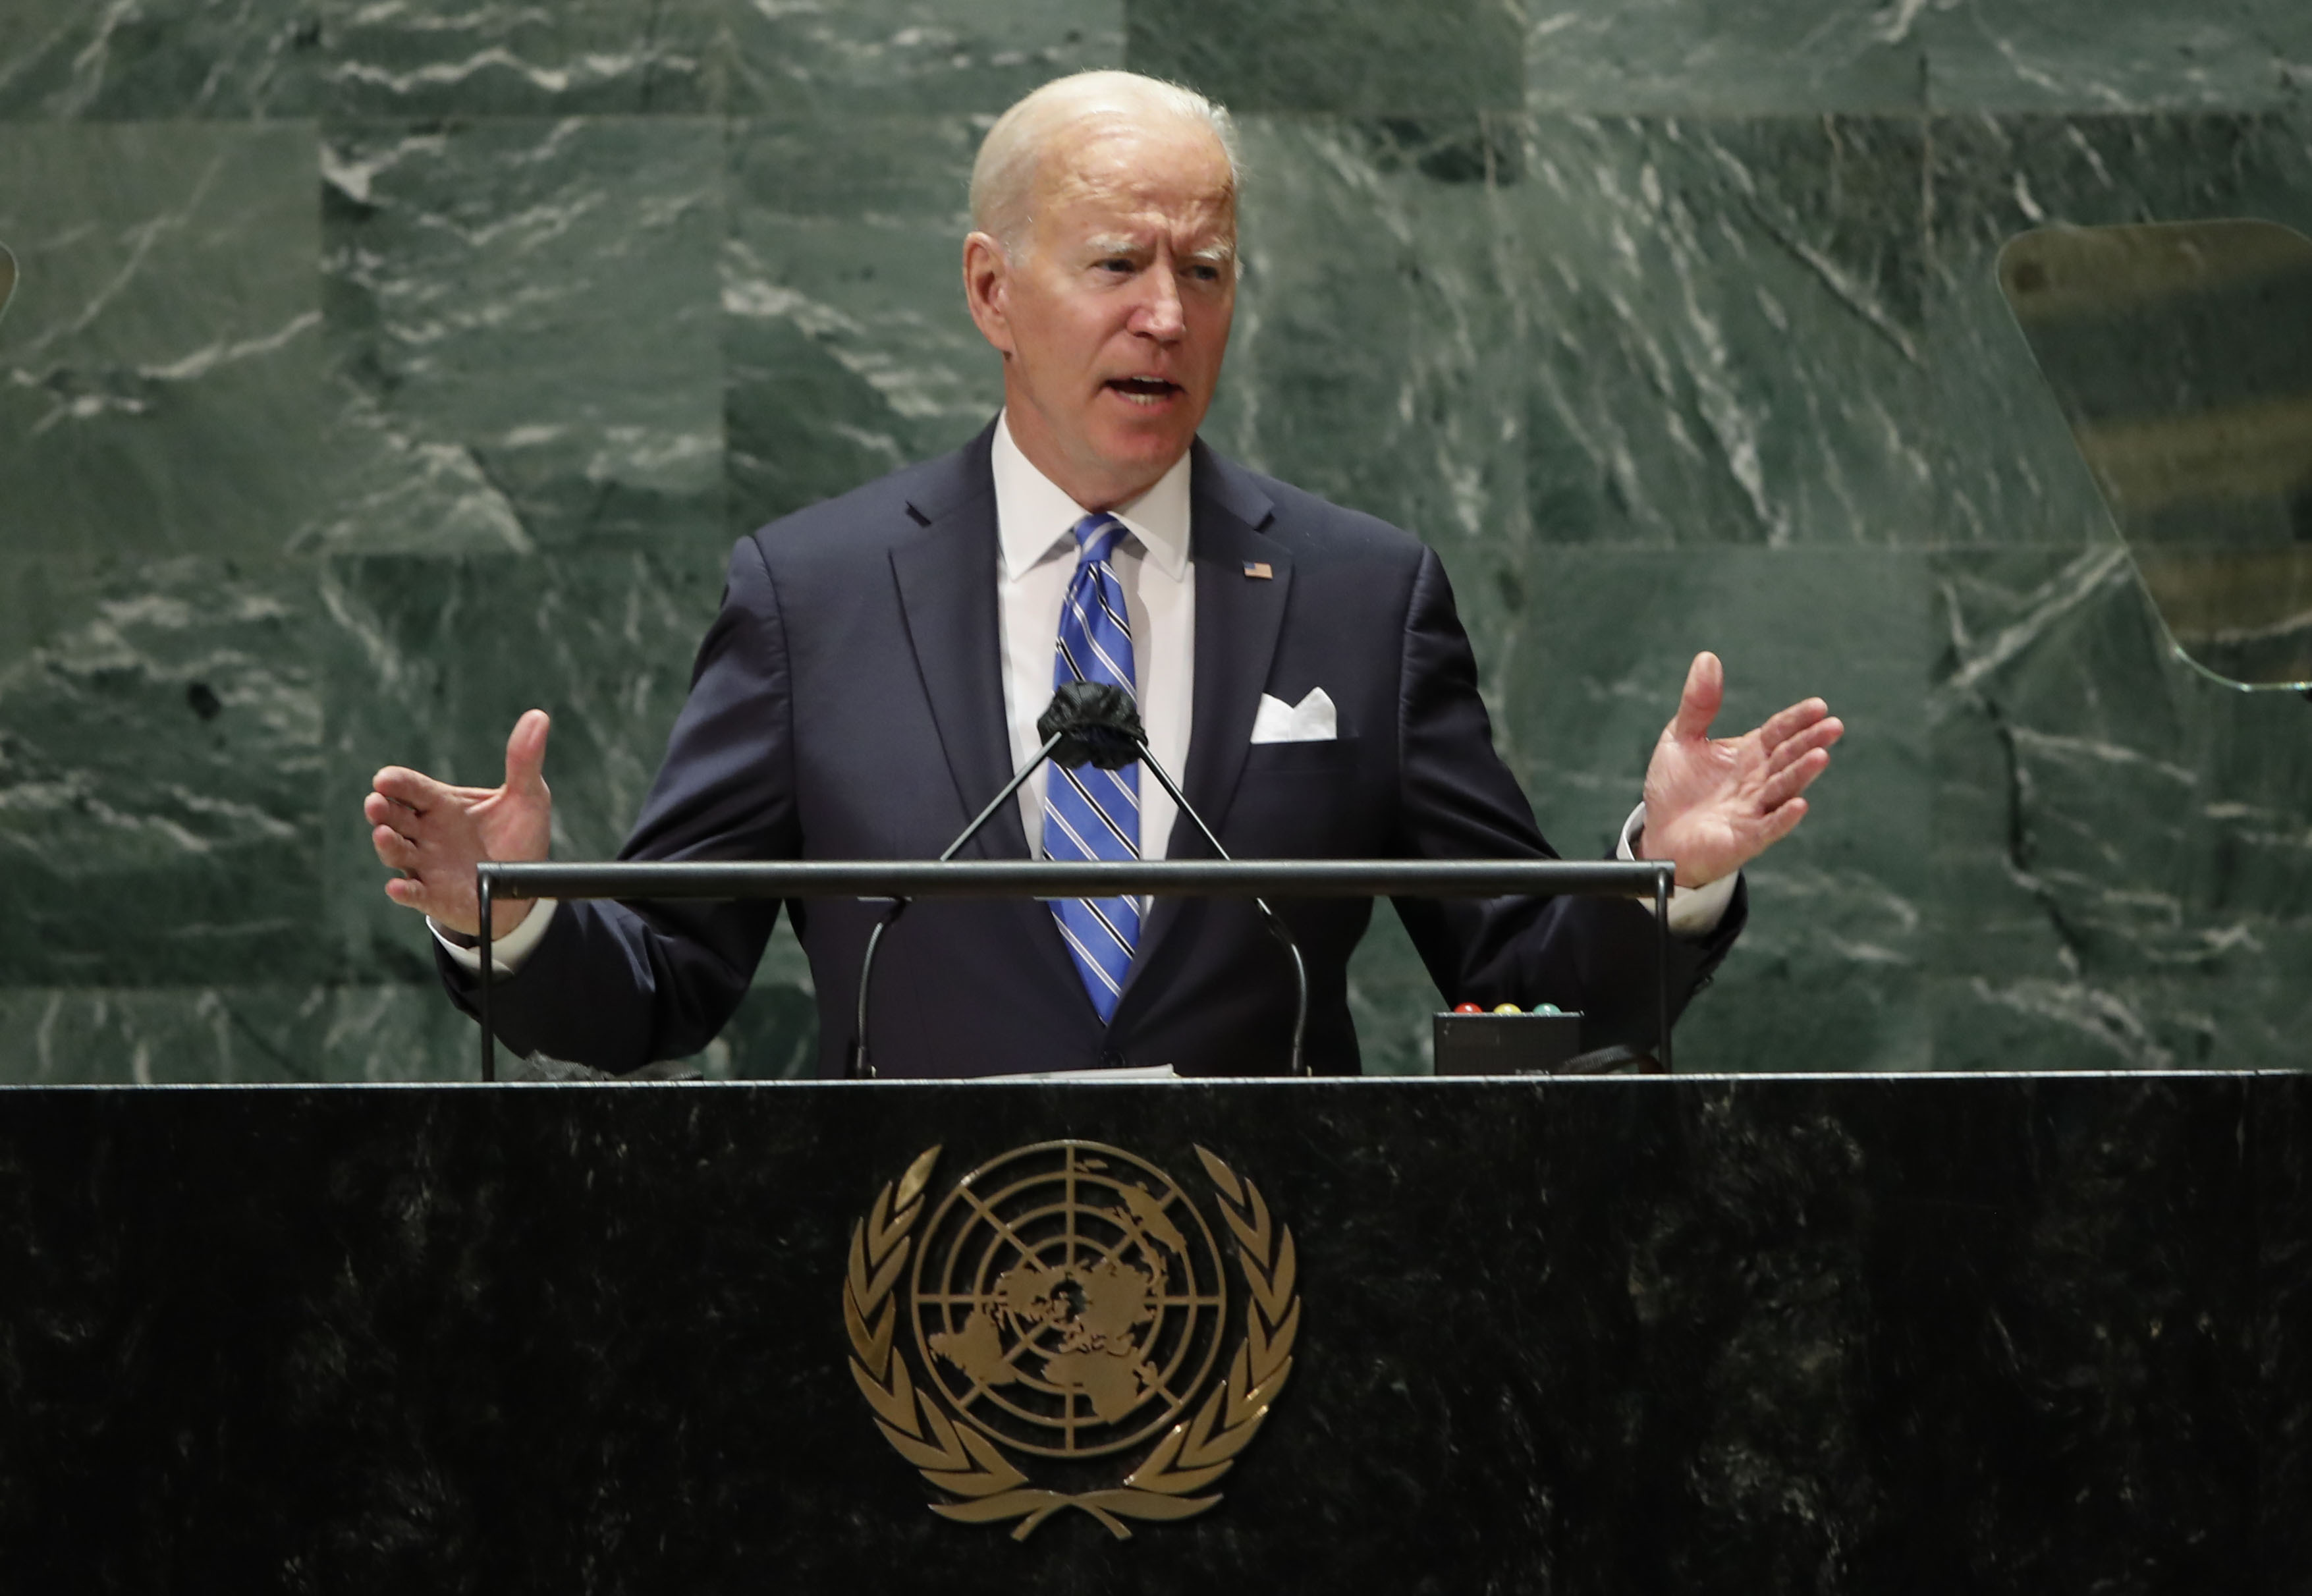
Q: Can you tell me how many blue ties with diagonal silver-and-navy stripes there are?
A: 1